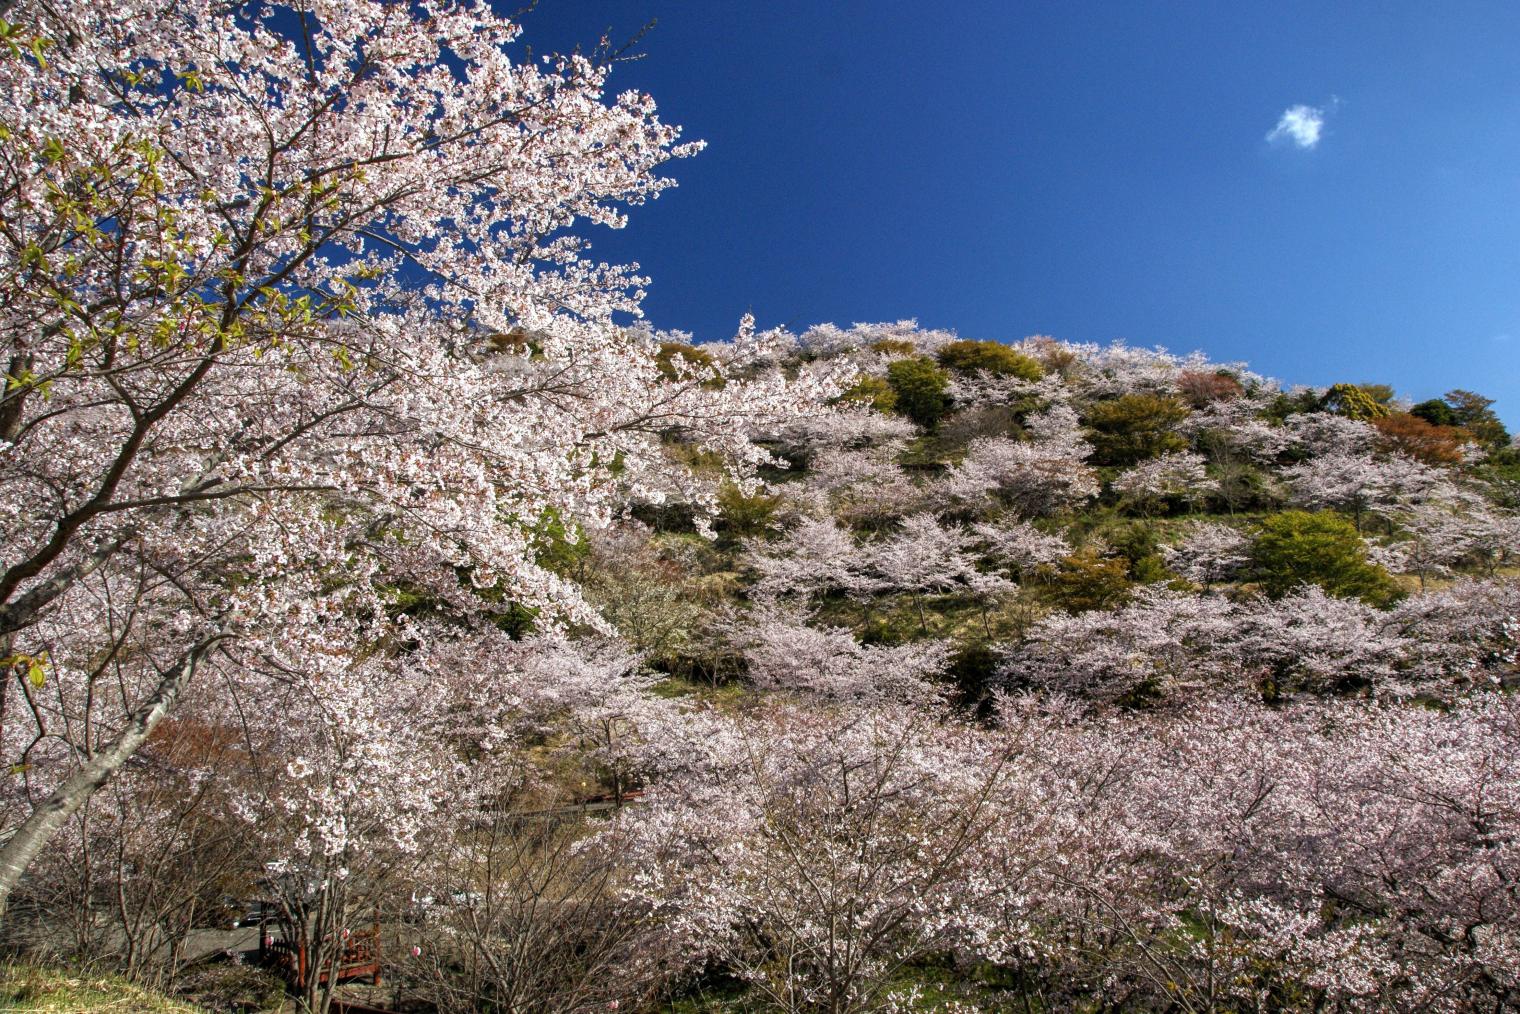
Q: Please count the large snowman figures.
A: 0